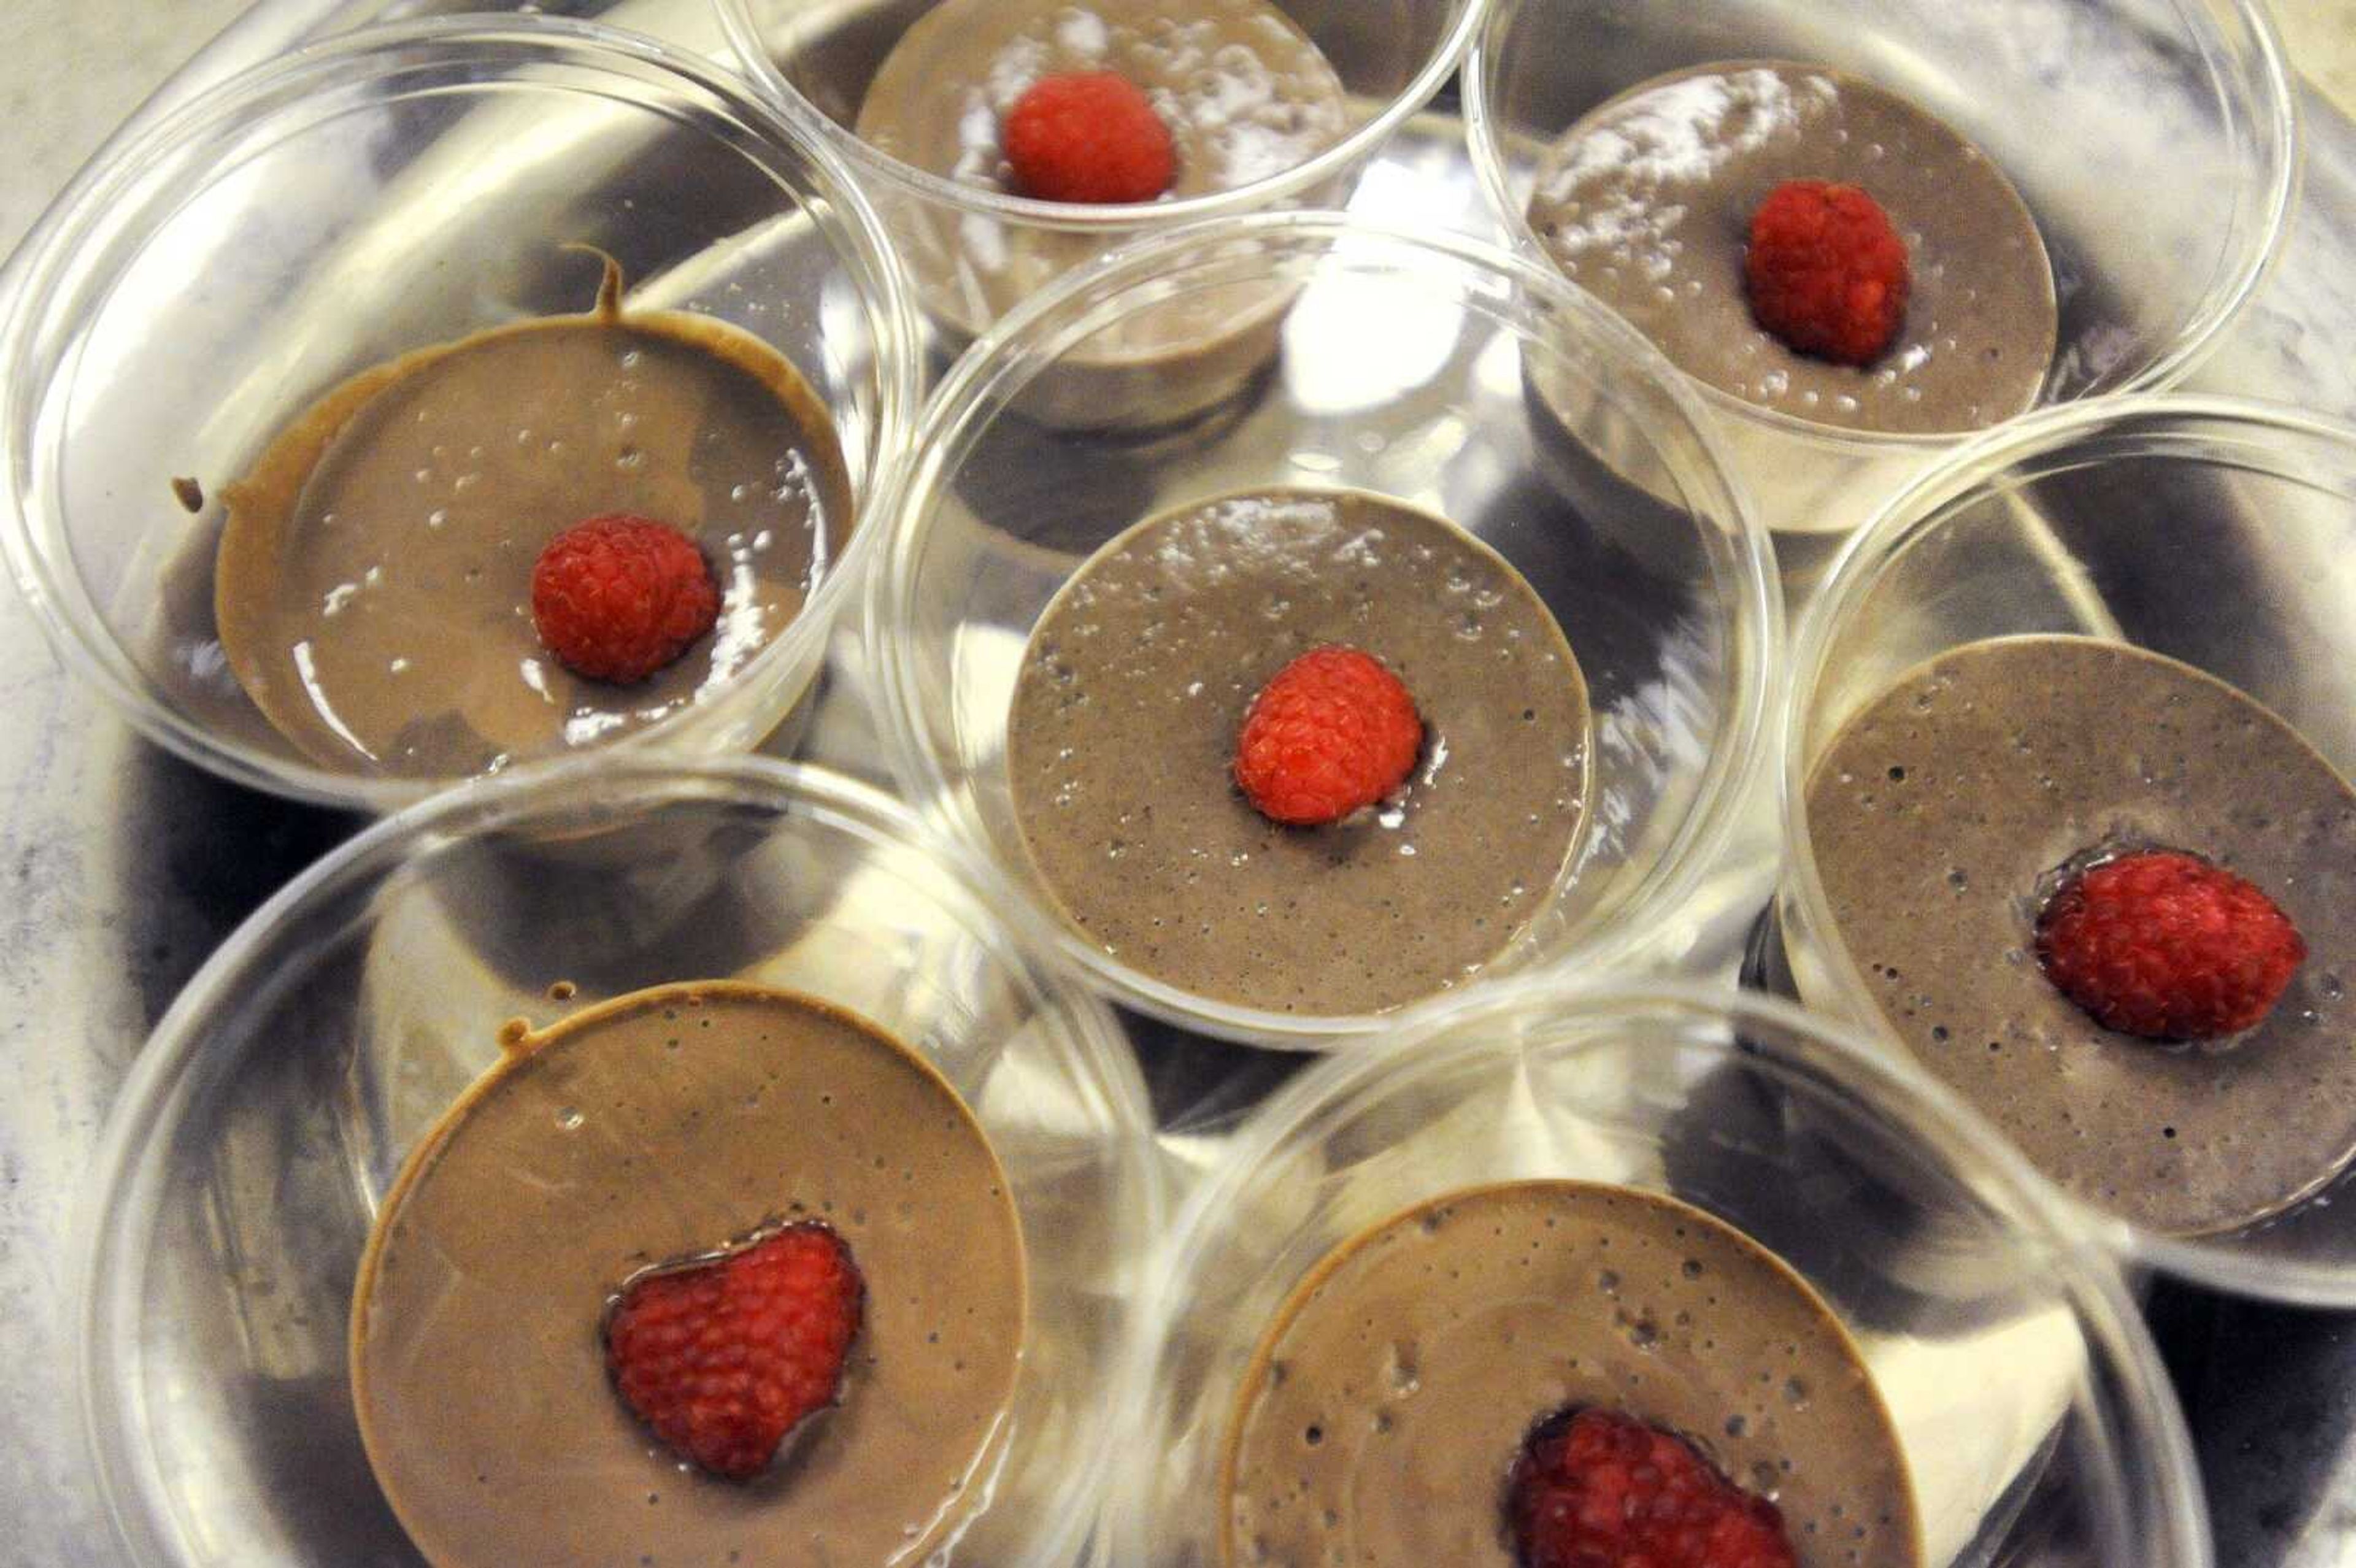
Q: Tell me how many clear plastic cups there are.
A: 7